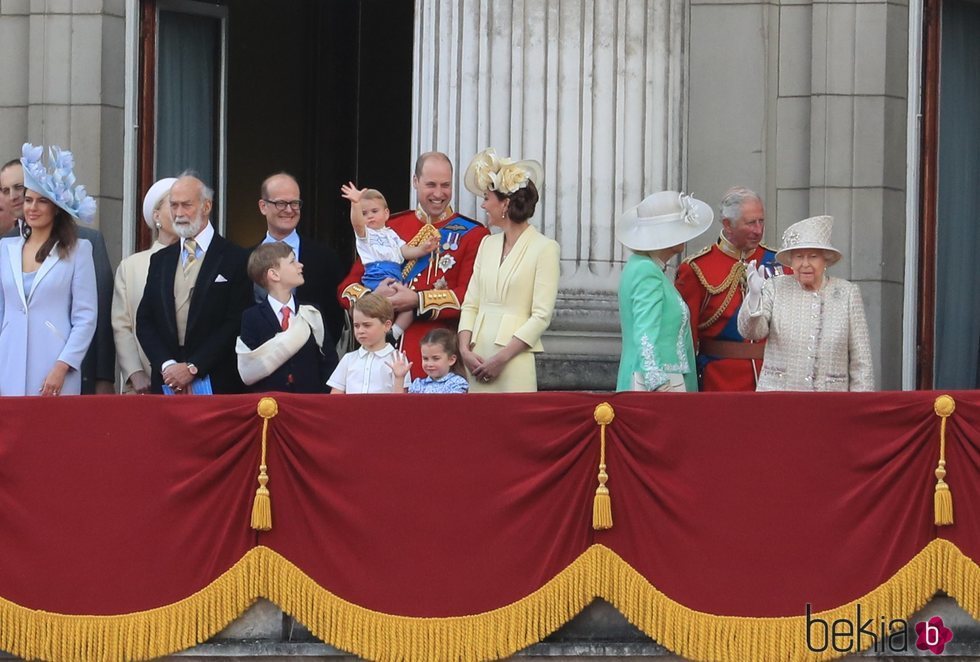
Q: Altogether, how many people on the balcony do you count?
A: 15